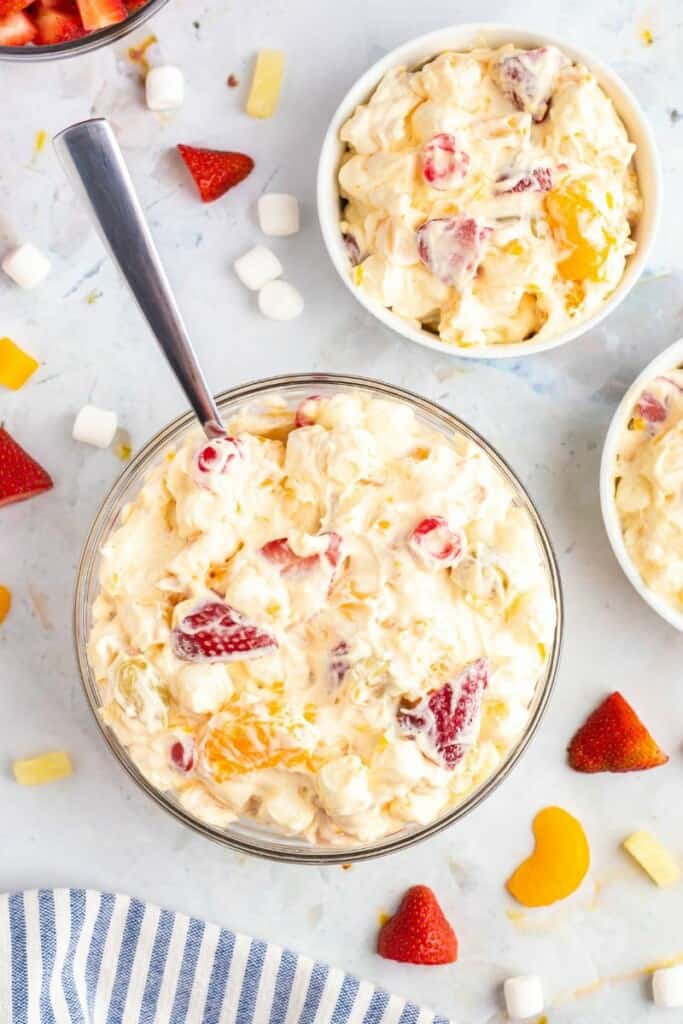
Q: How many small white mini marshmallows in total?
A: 8